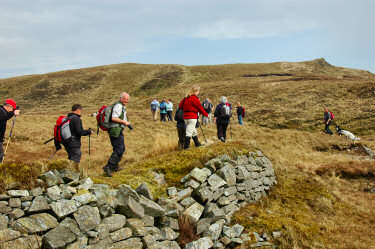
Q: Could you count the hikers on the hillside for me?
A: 13